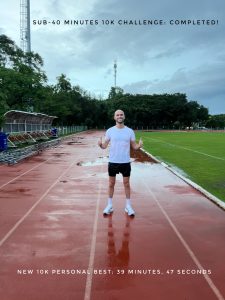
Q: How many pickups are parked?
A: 0